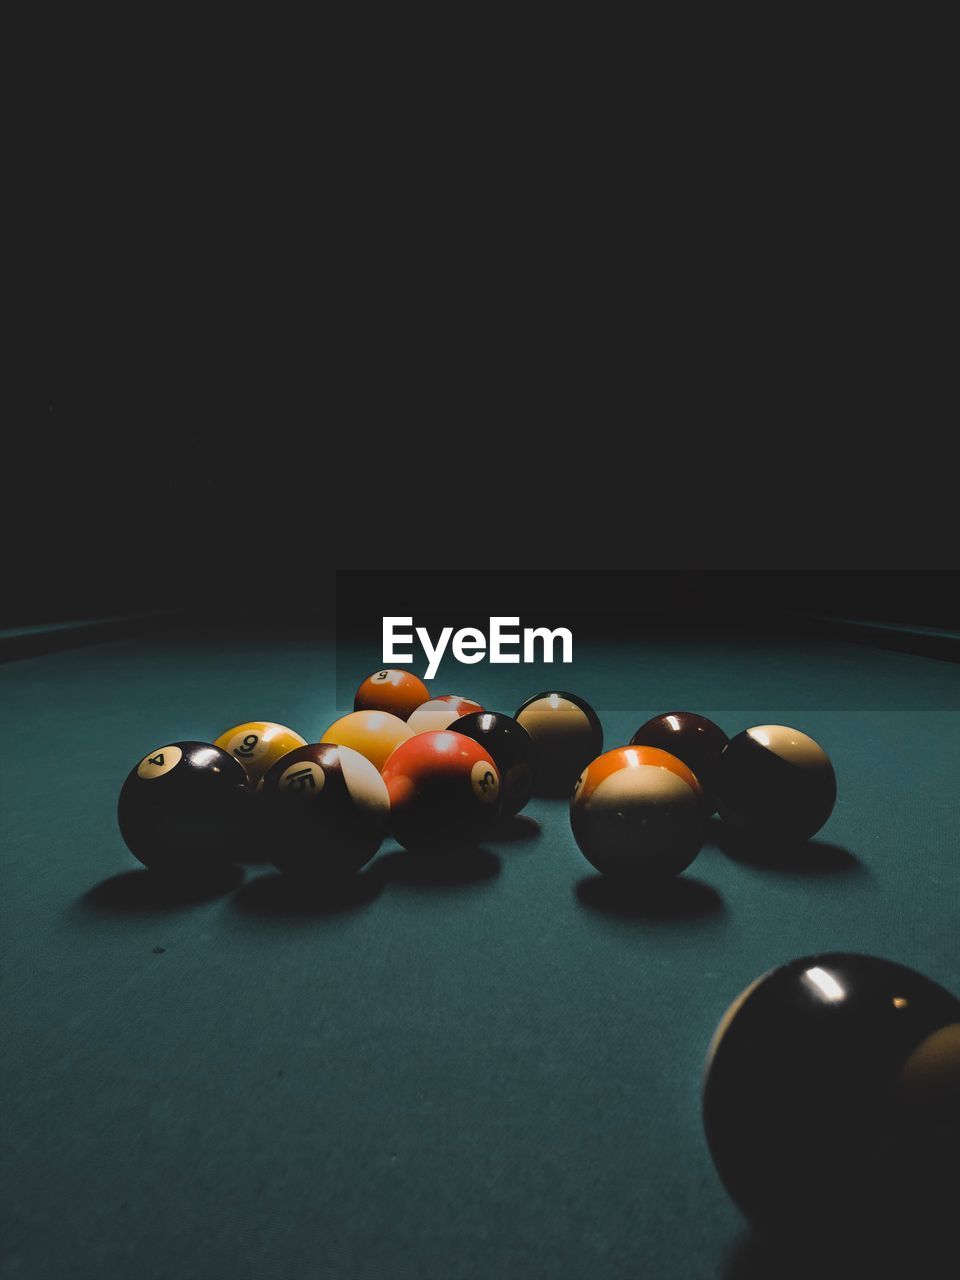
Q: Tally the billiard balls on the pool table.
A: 13